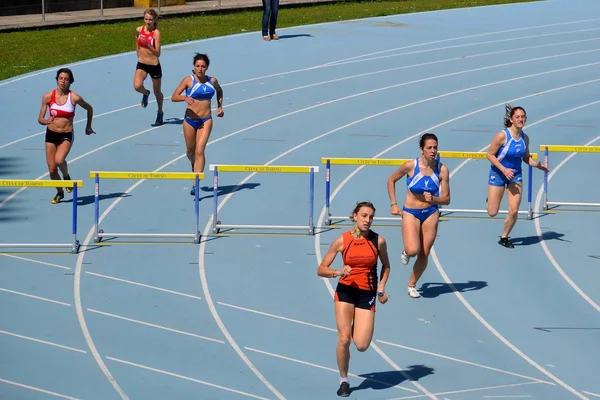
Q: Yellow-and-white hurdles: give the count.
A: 6